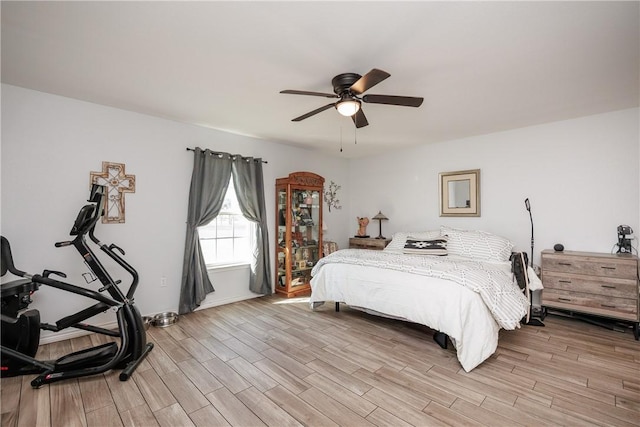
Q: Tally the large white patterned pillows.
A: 2